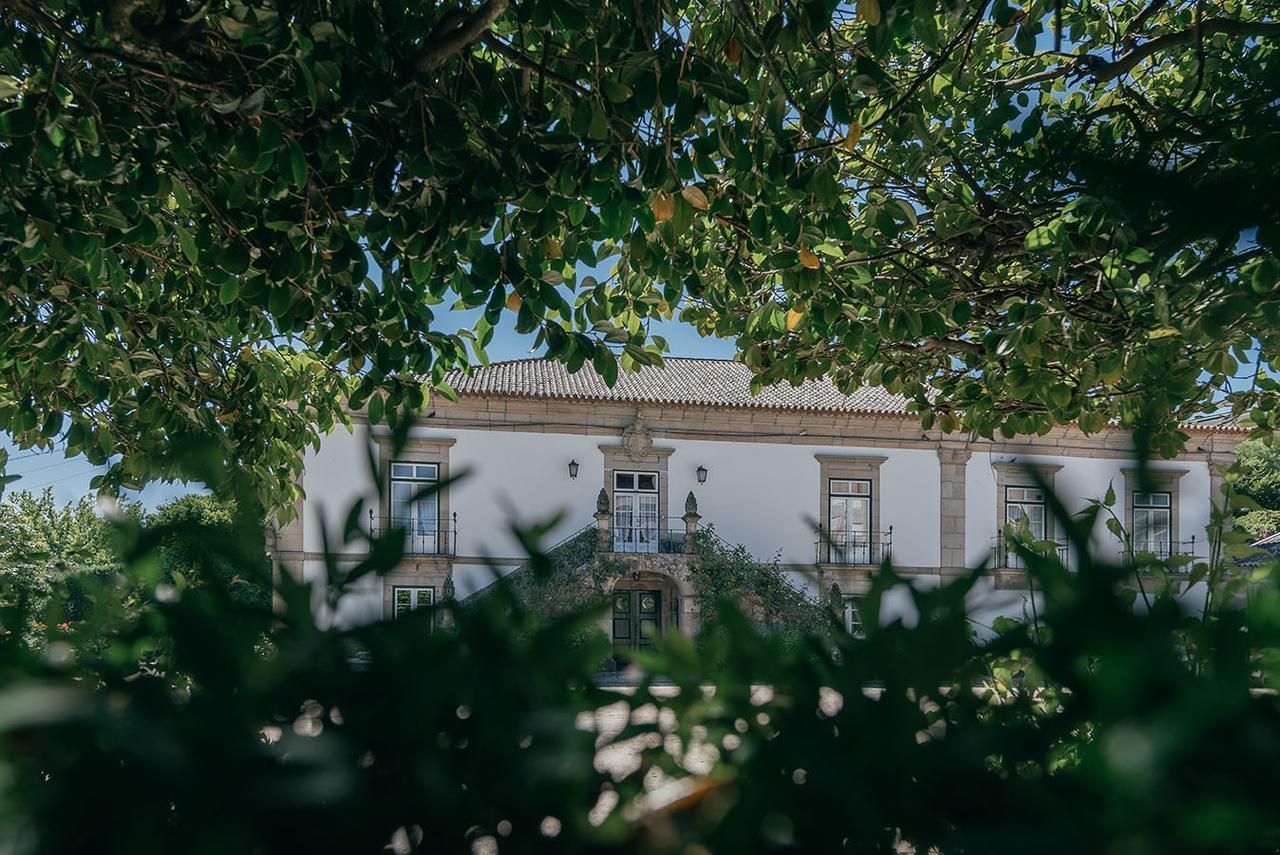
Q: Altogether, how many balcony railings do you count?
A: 5